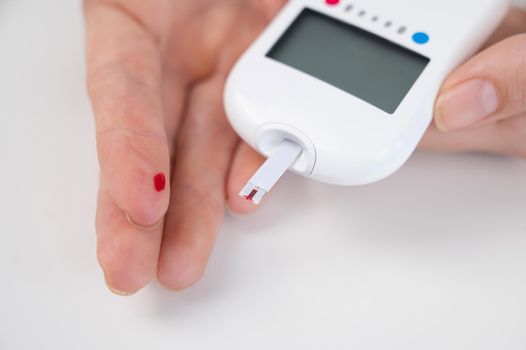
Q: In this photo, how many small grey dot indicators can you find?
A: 5